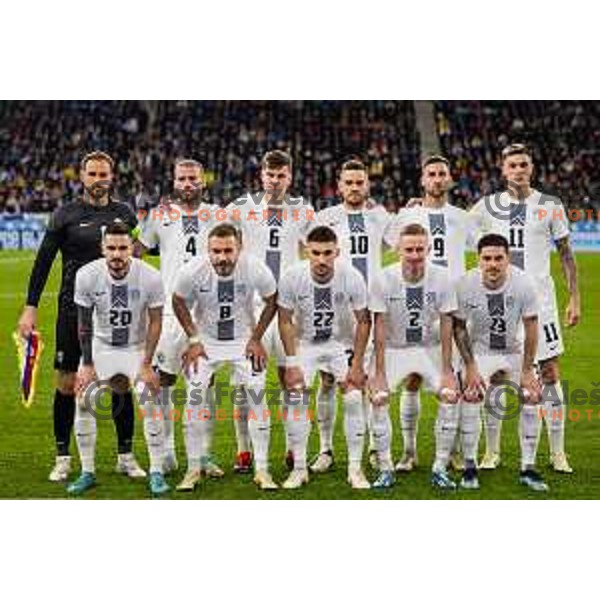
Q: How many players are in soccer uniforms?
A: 11